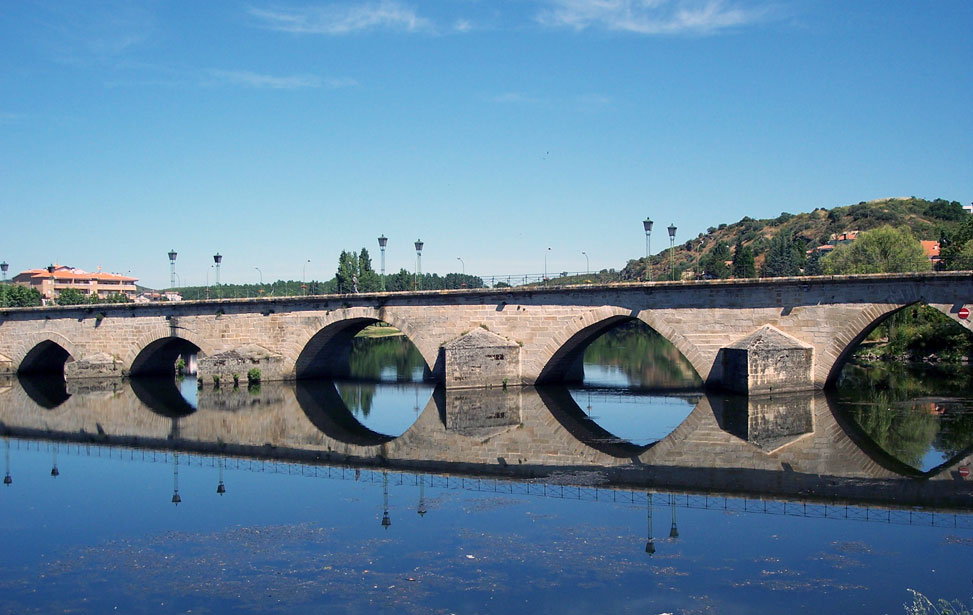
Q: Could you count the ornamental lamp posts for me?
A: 8